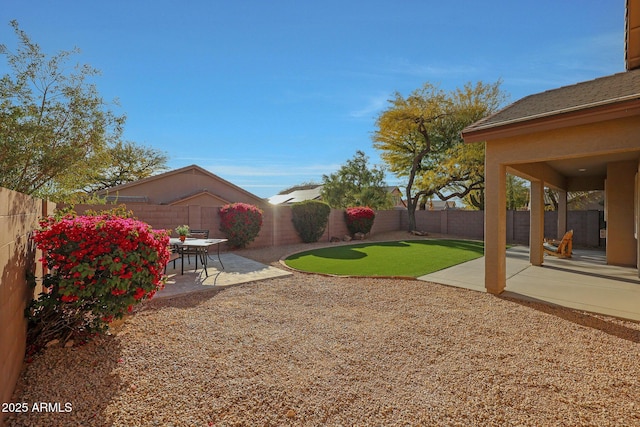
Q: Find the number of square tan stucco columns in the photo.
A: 3